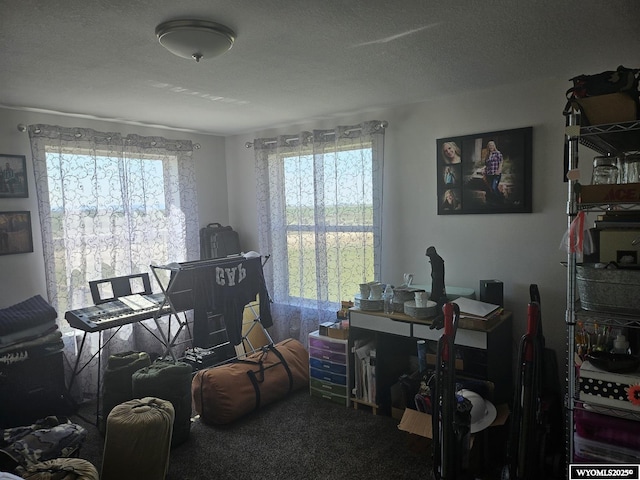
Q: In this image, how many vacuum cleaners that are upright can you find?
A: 2